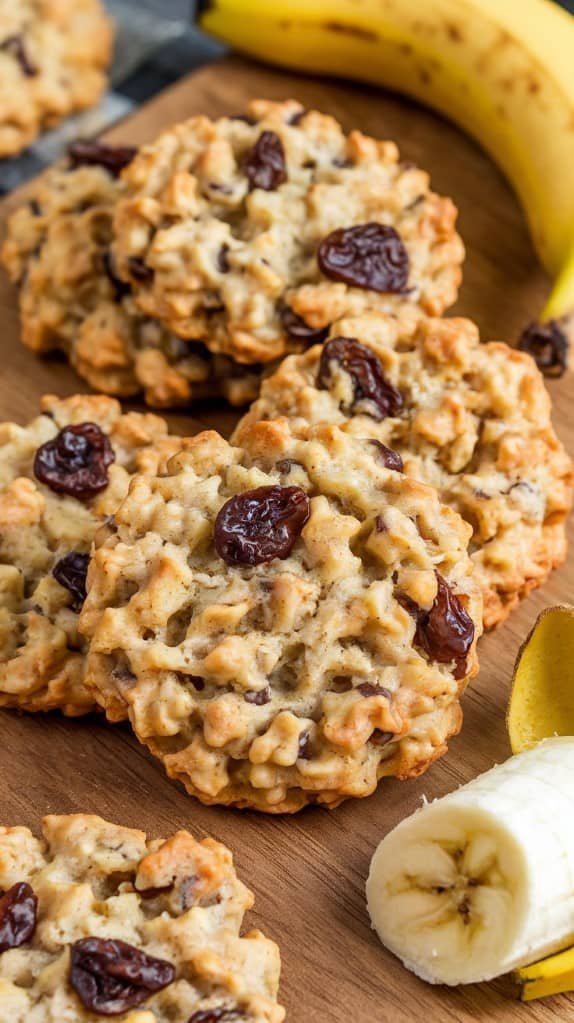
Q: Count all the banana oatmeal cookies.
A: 7